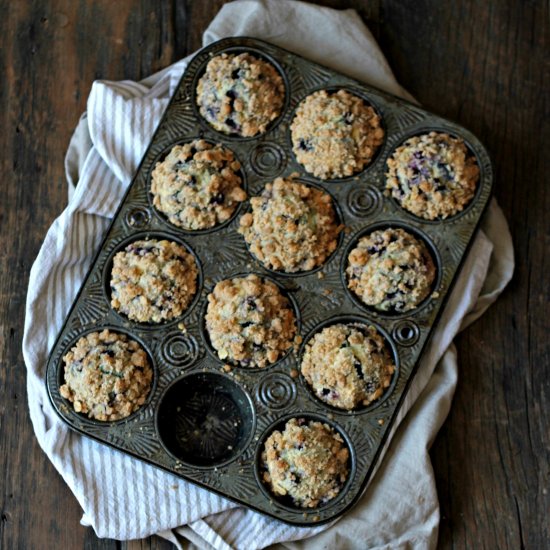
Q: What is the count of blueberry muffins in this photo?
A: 11